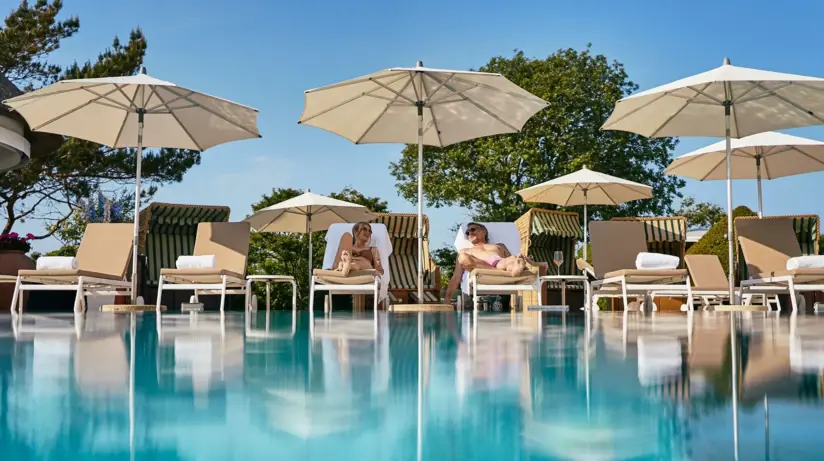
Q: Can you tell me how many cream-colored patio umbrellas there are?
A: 6